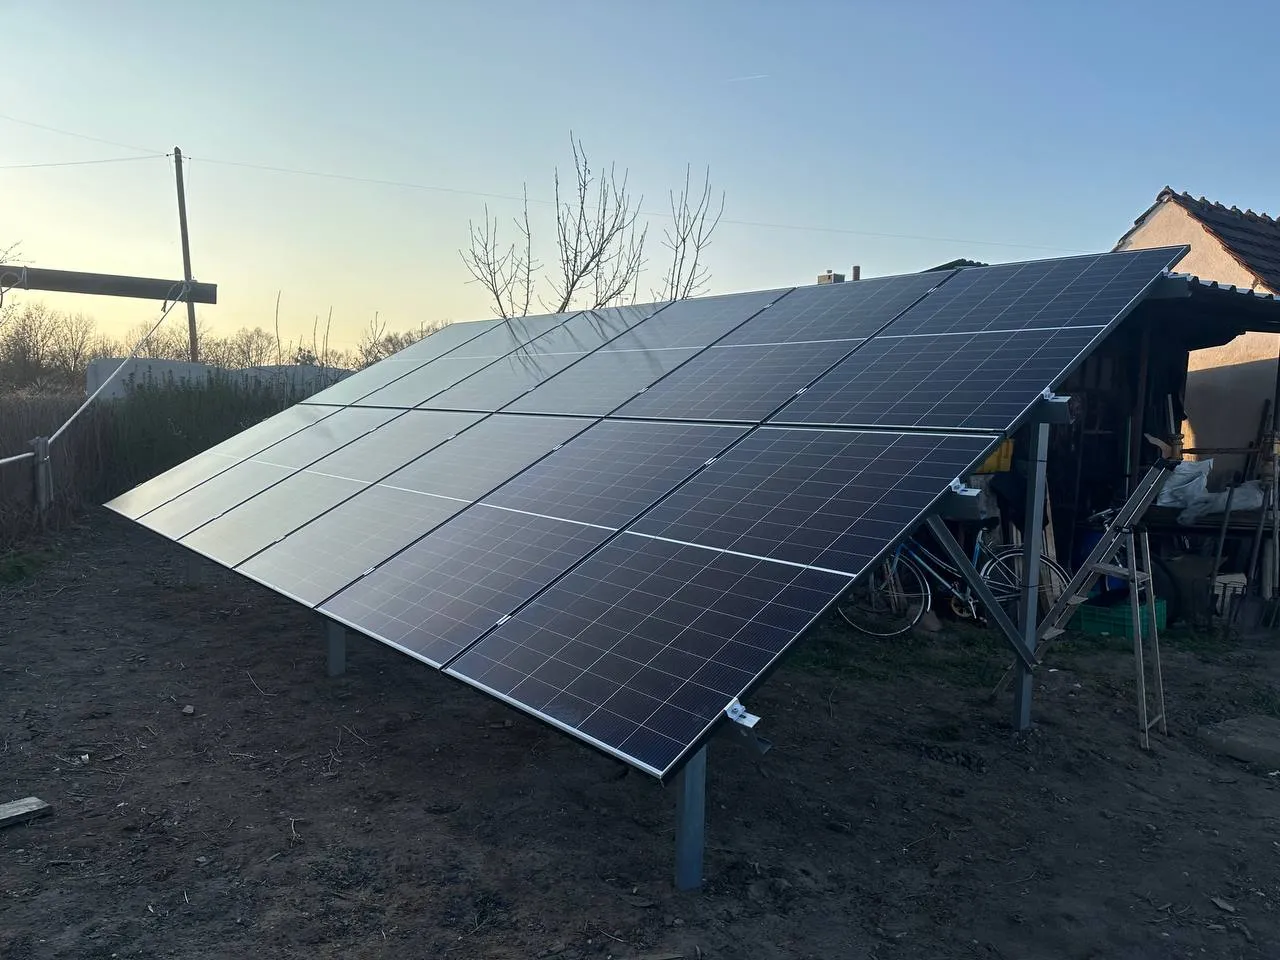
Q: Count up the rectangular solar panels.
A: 12